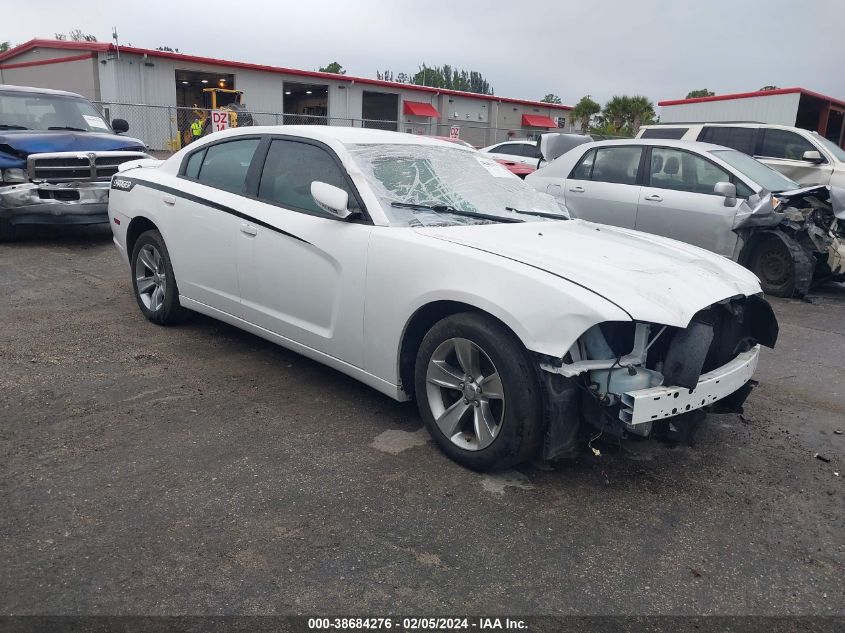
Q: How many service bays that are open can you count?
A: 3